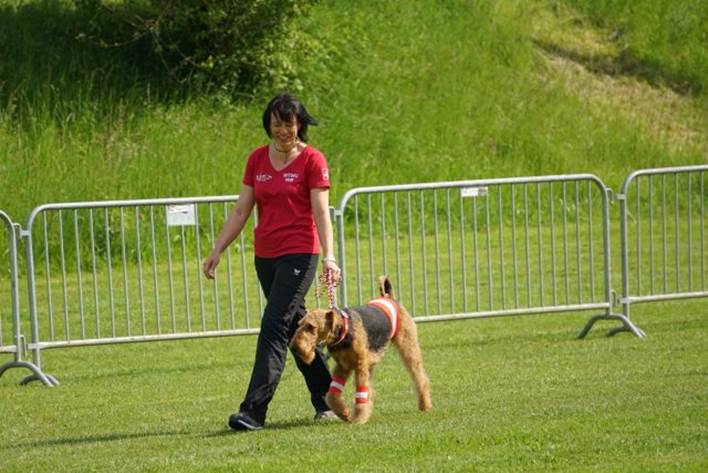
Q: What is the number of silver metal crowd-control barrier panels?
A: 4